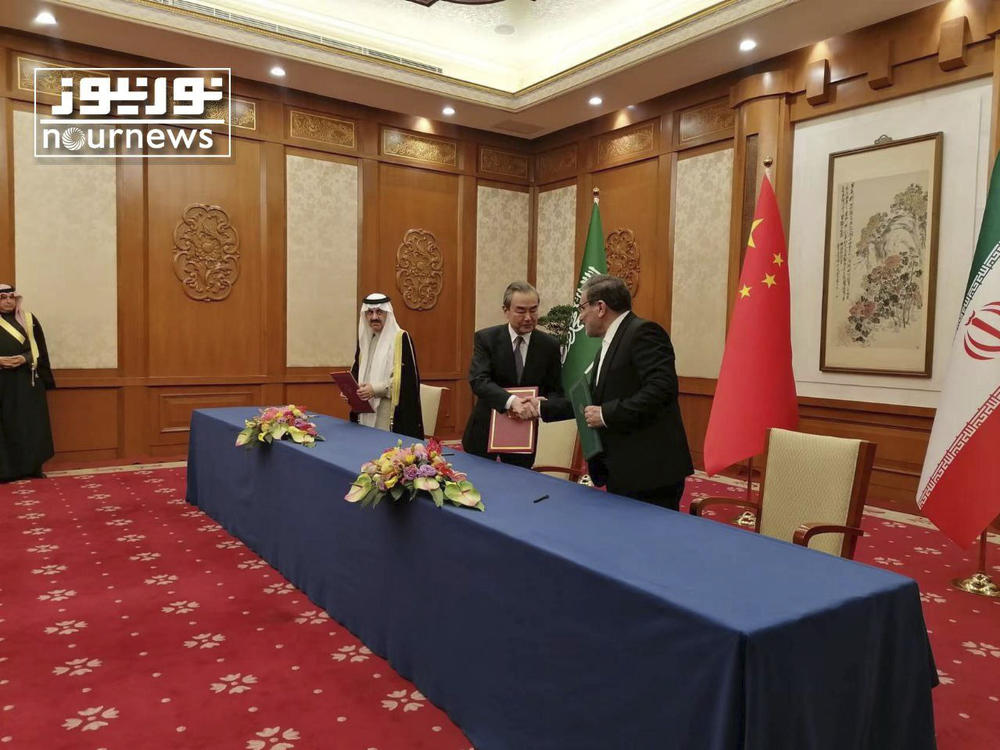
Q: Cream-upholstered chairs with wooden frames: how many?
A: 3